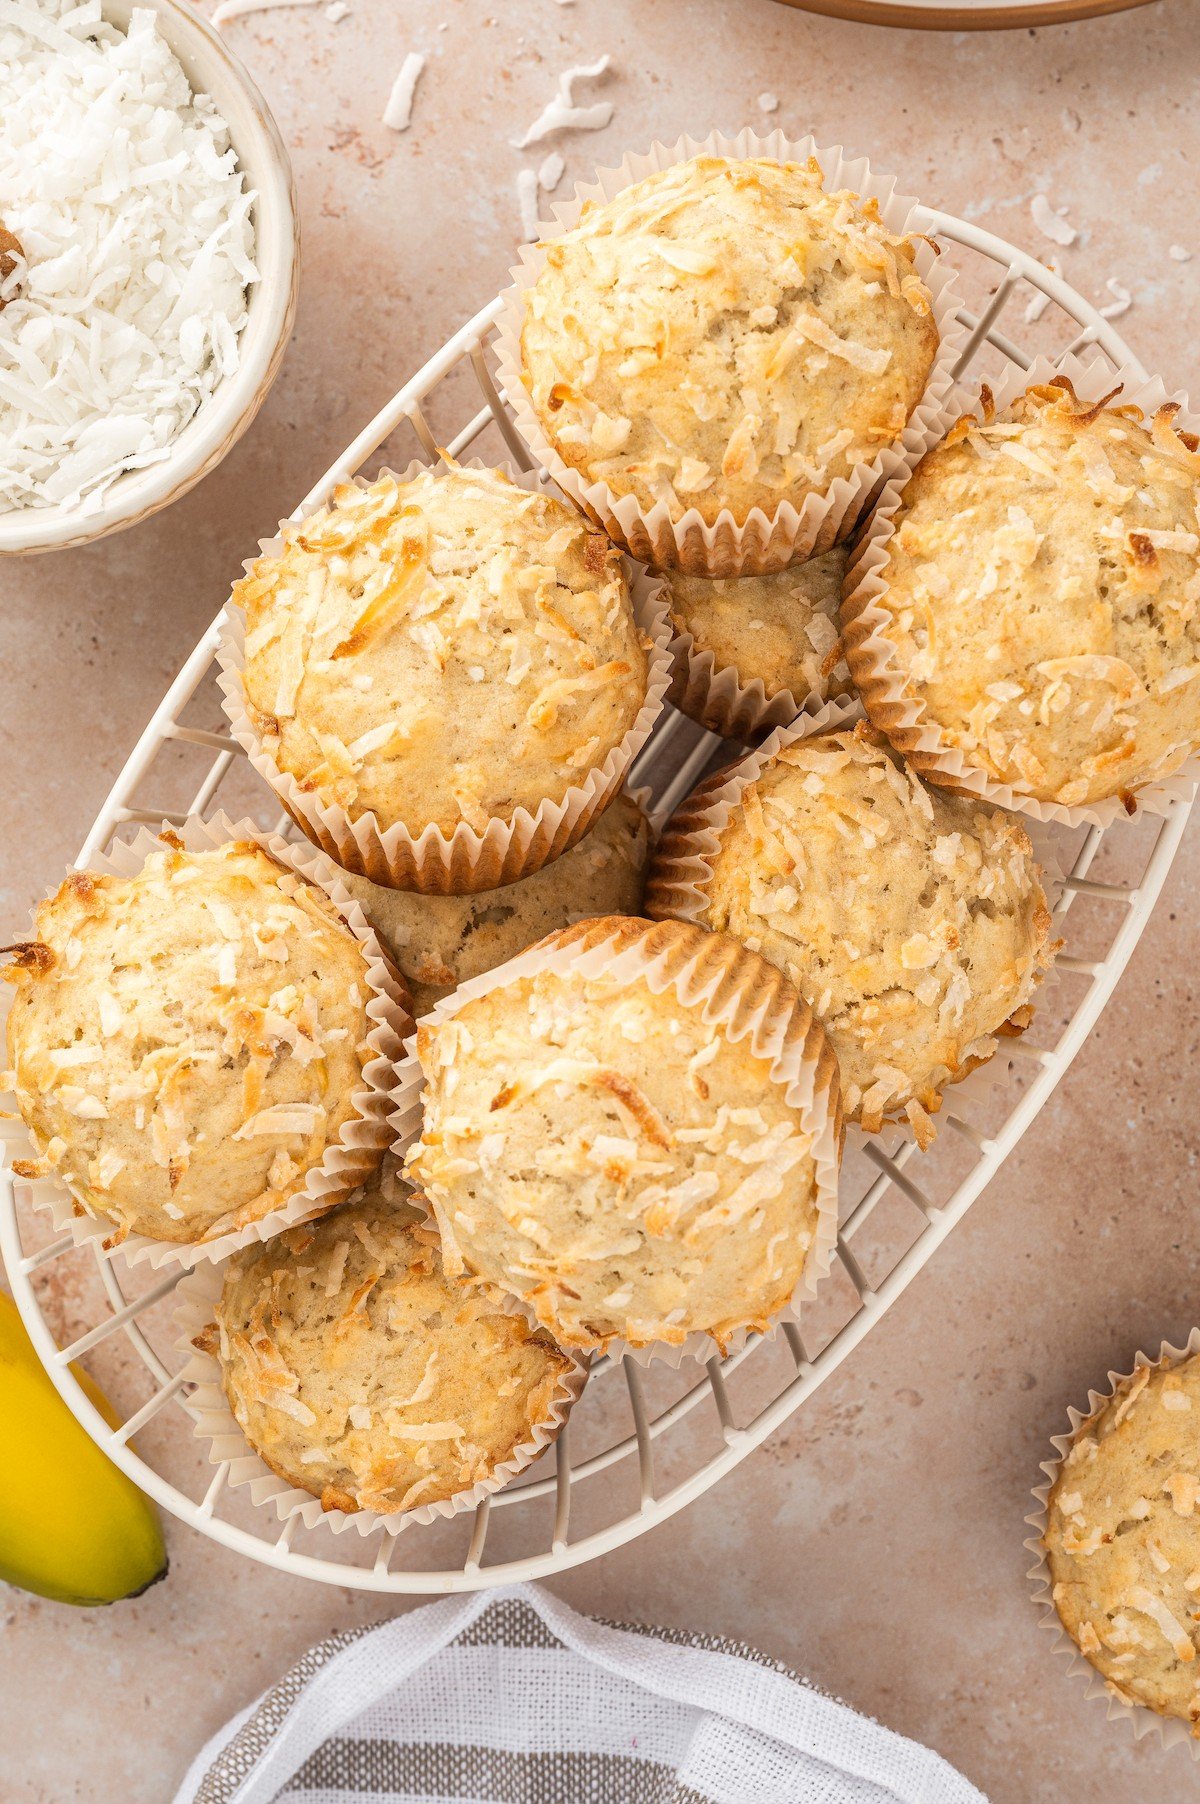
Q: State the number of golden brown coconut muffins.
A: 10